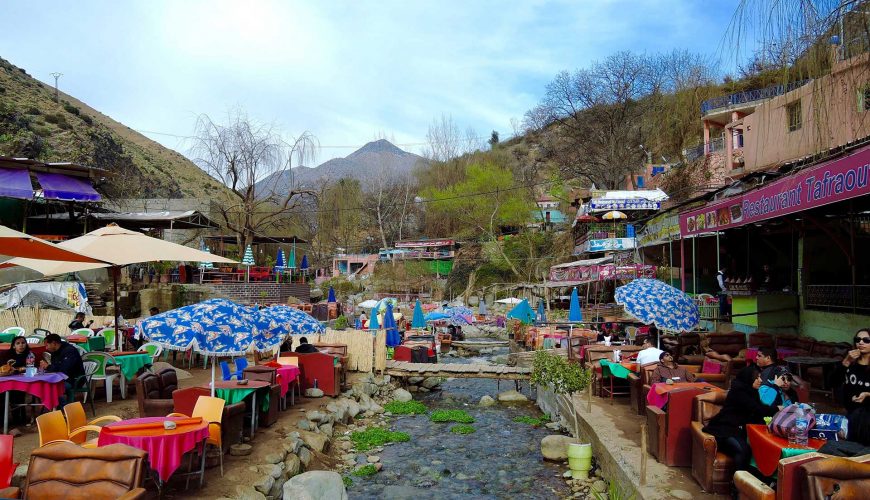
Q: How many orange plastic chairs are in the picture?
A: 4